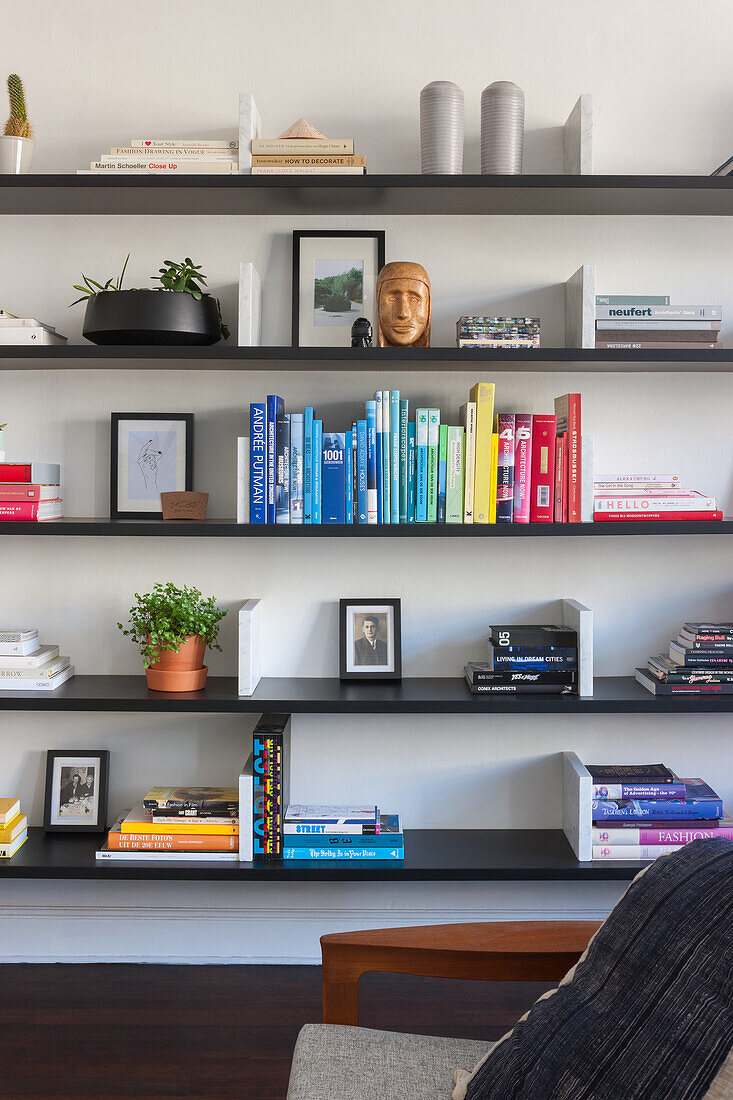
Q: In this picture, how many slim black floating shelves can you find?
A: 5